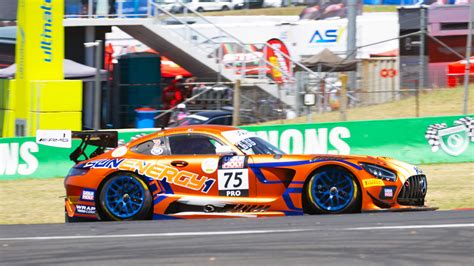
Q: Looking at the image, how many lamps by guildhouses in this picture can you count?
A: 0